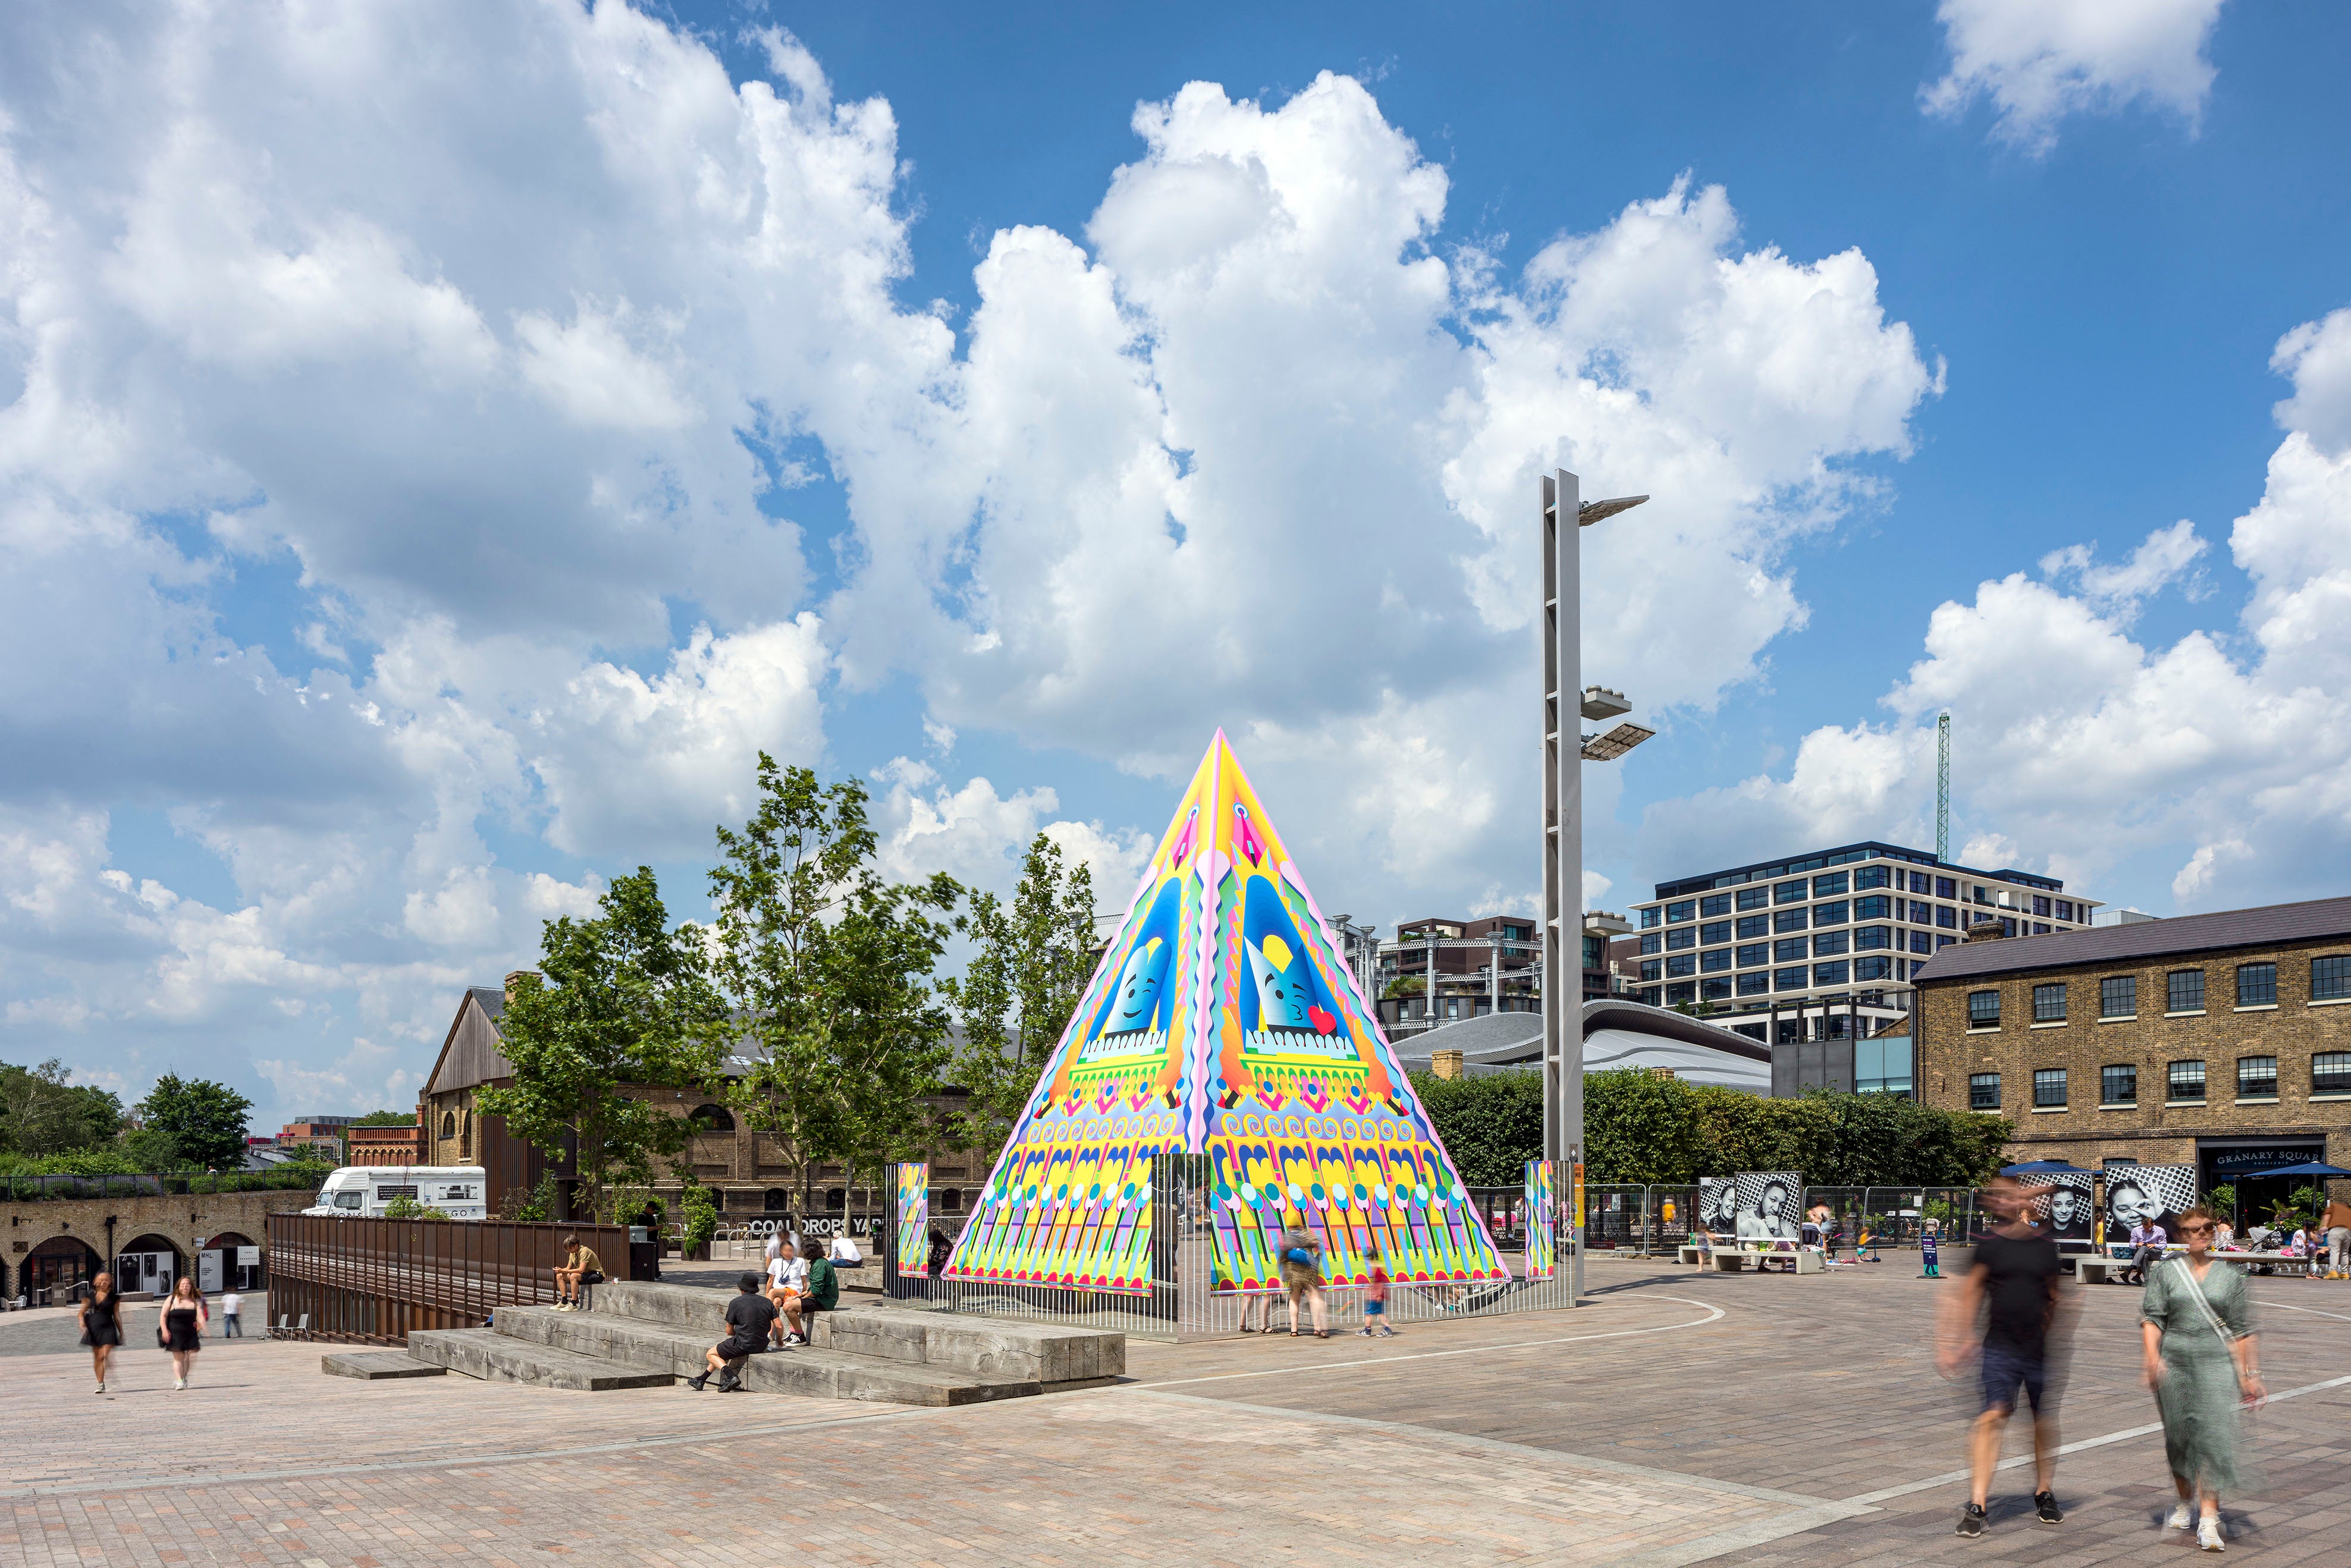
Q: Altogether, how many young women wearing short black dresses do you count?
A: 2